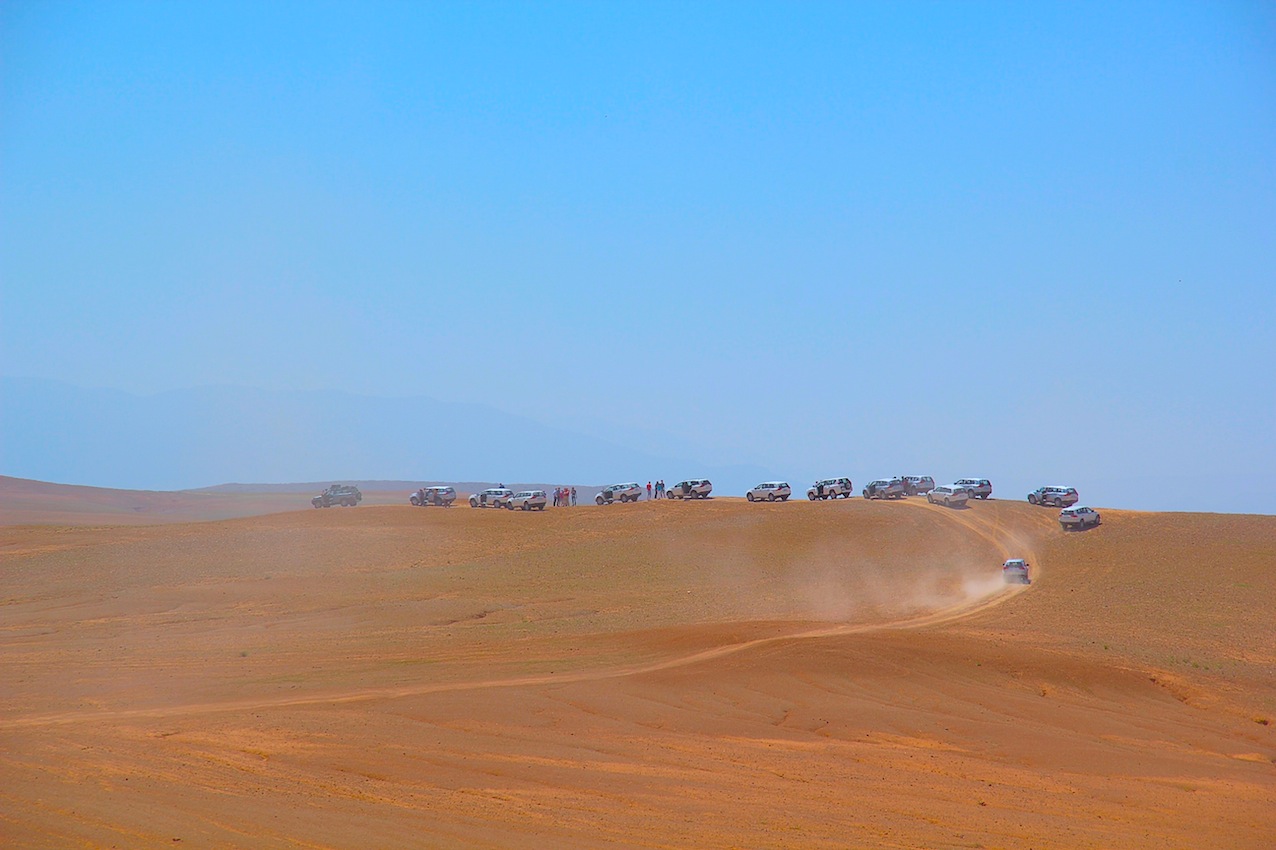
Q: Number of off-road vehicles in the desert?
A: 15